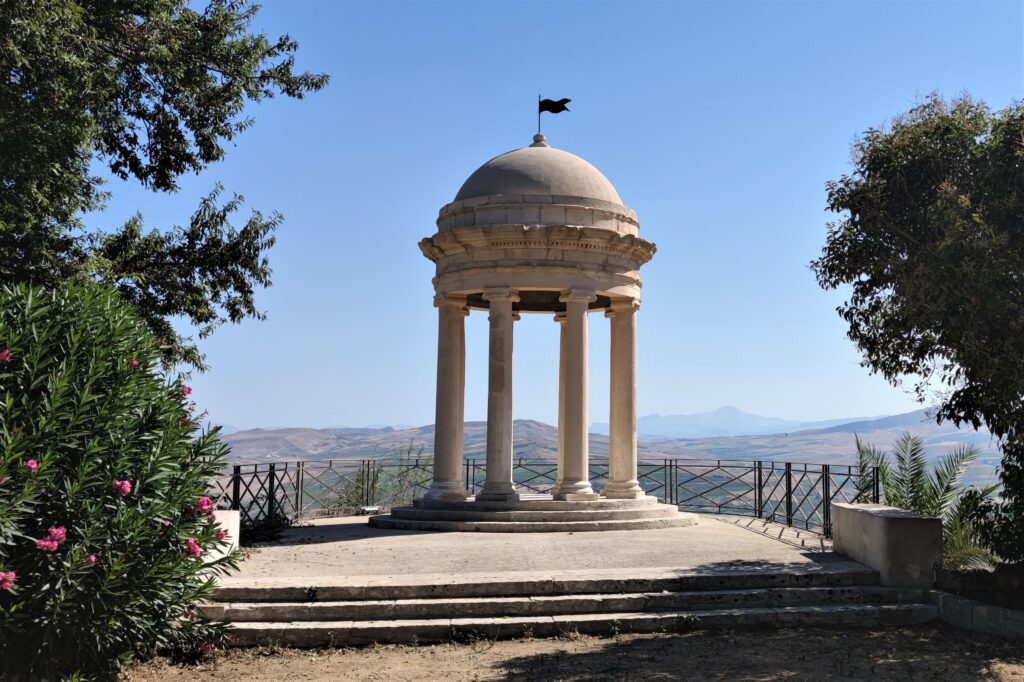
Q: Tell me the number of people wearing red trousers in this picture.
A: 0